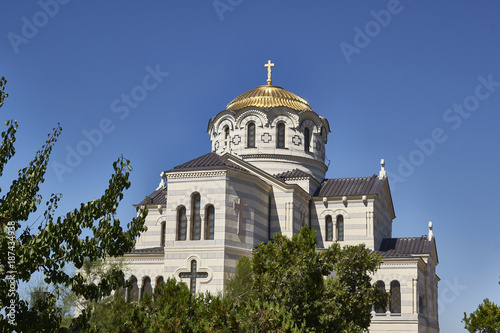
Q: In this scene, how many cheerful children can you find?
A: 0